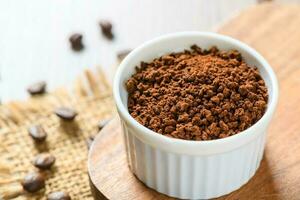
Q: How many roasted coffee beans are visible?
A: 11